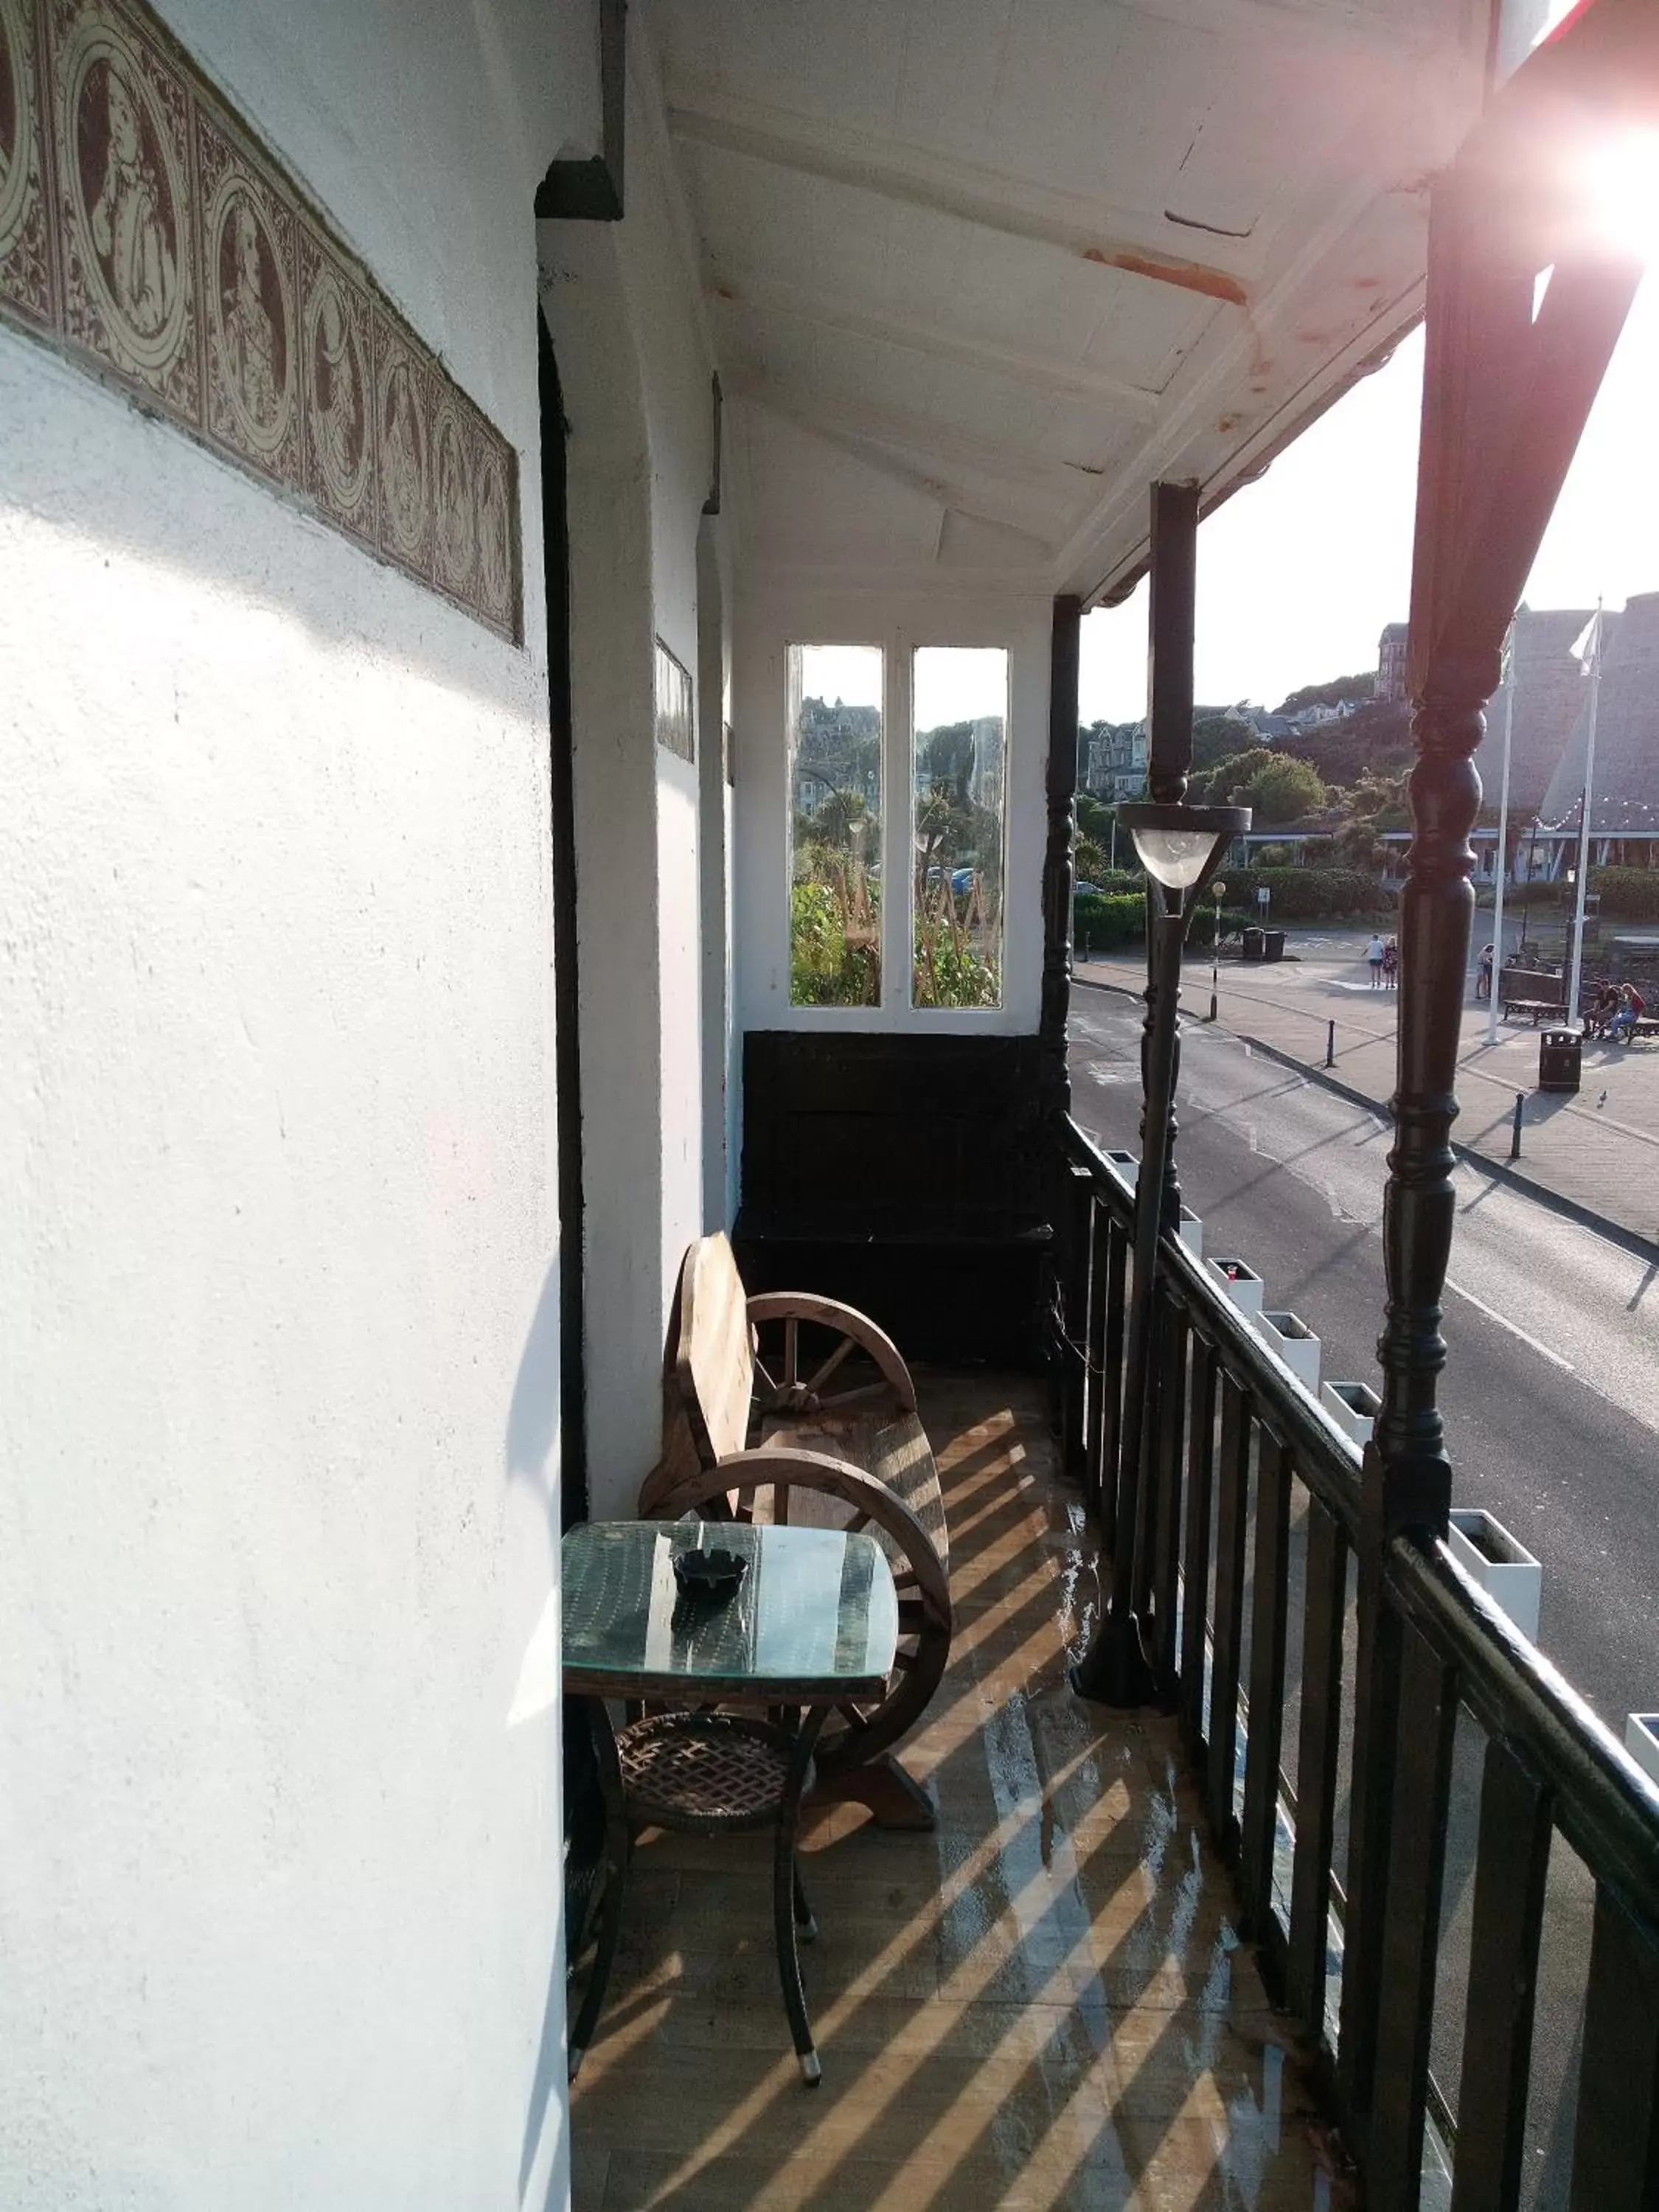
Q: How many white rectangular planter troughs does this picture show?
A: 7